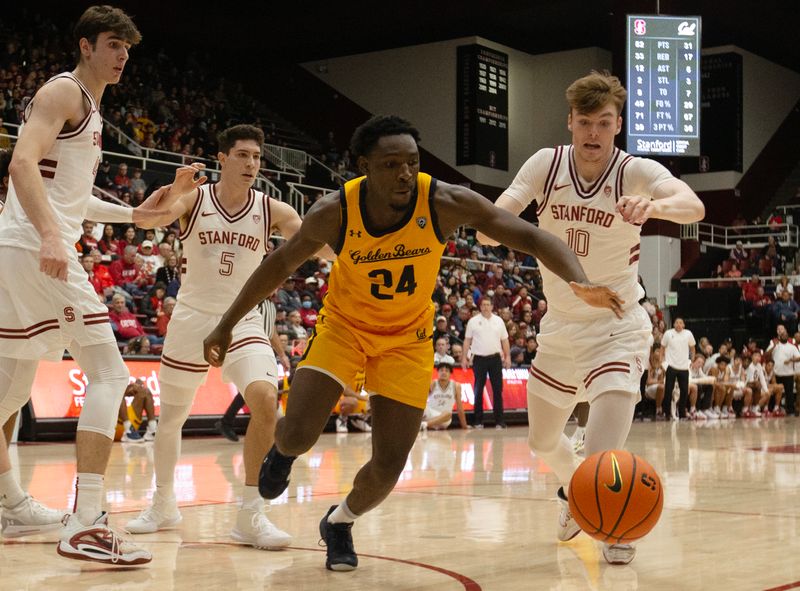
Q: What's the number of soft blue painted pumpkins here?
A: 0